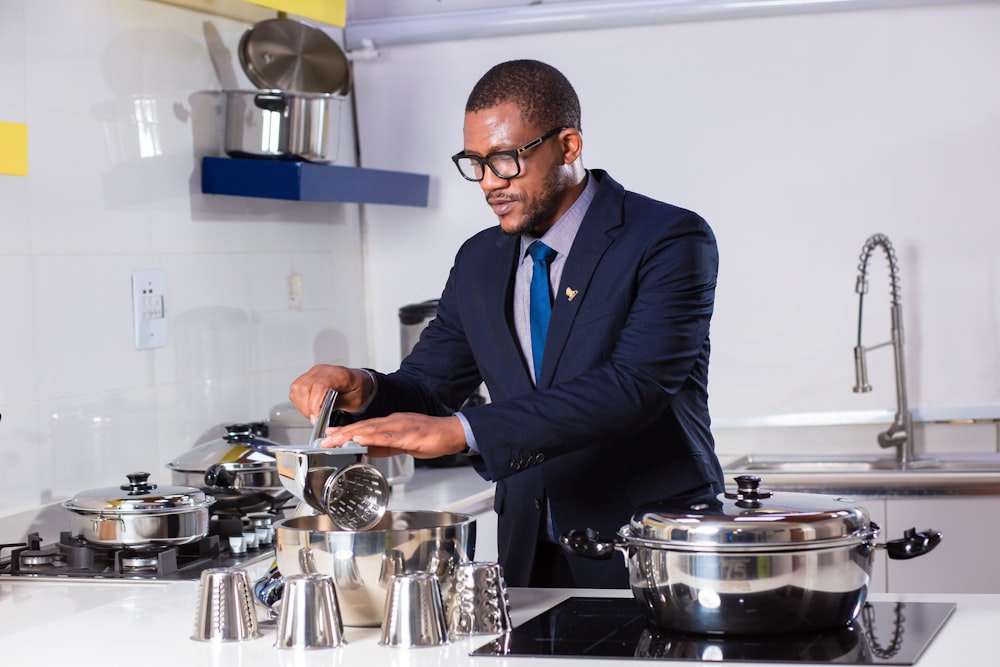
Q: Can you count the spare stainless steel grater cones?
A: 4